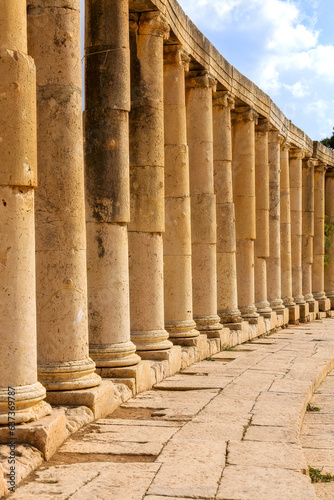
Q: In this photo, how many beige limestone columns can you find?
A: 15